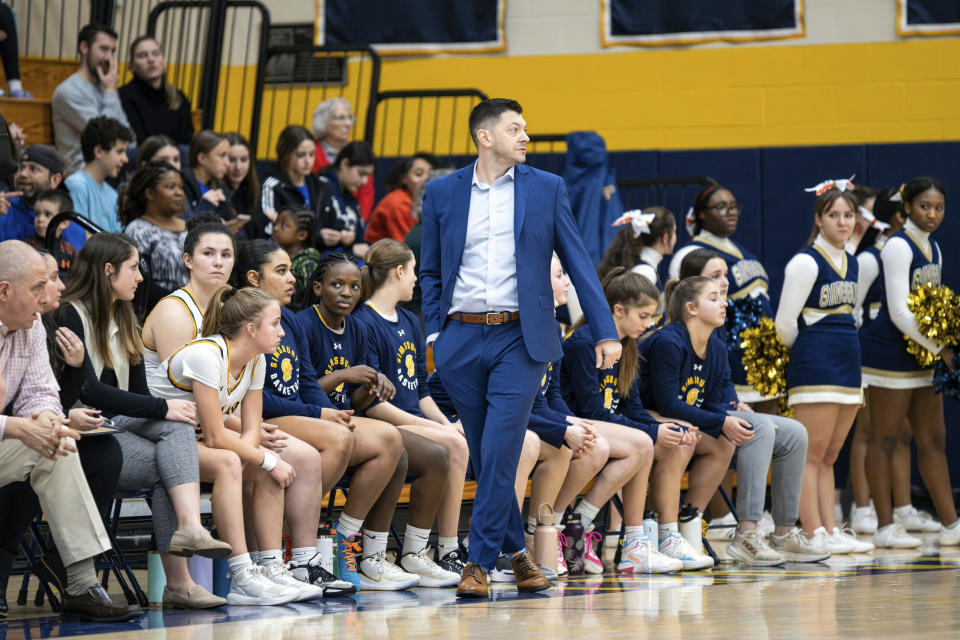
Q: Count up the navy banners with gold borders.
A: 3